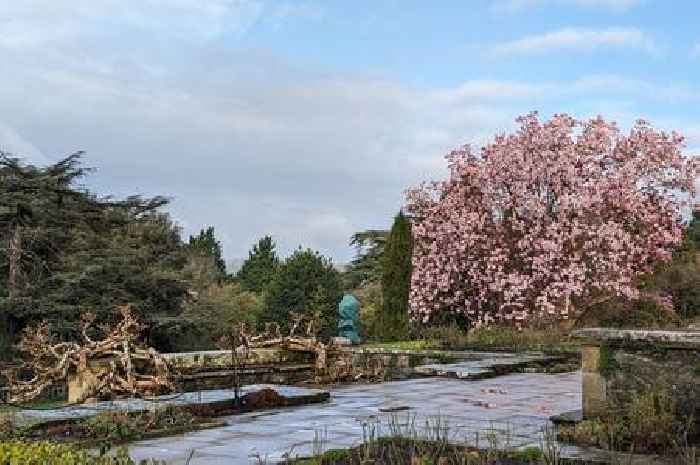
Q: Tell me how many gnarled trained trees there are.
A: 2